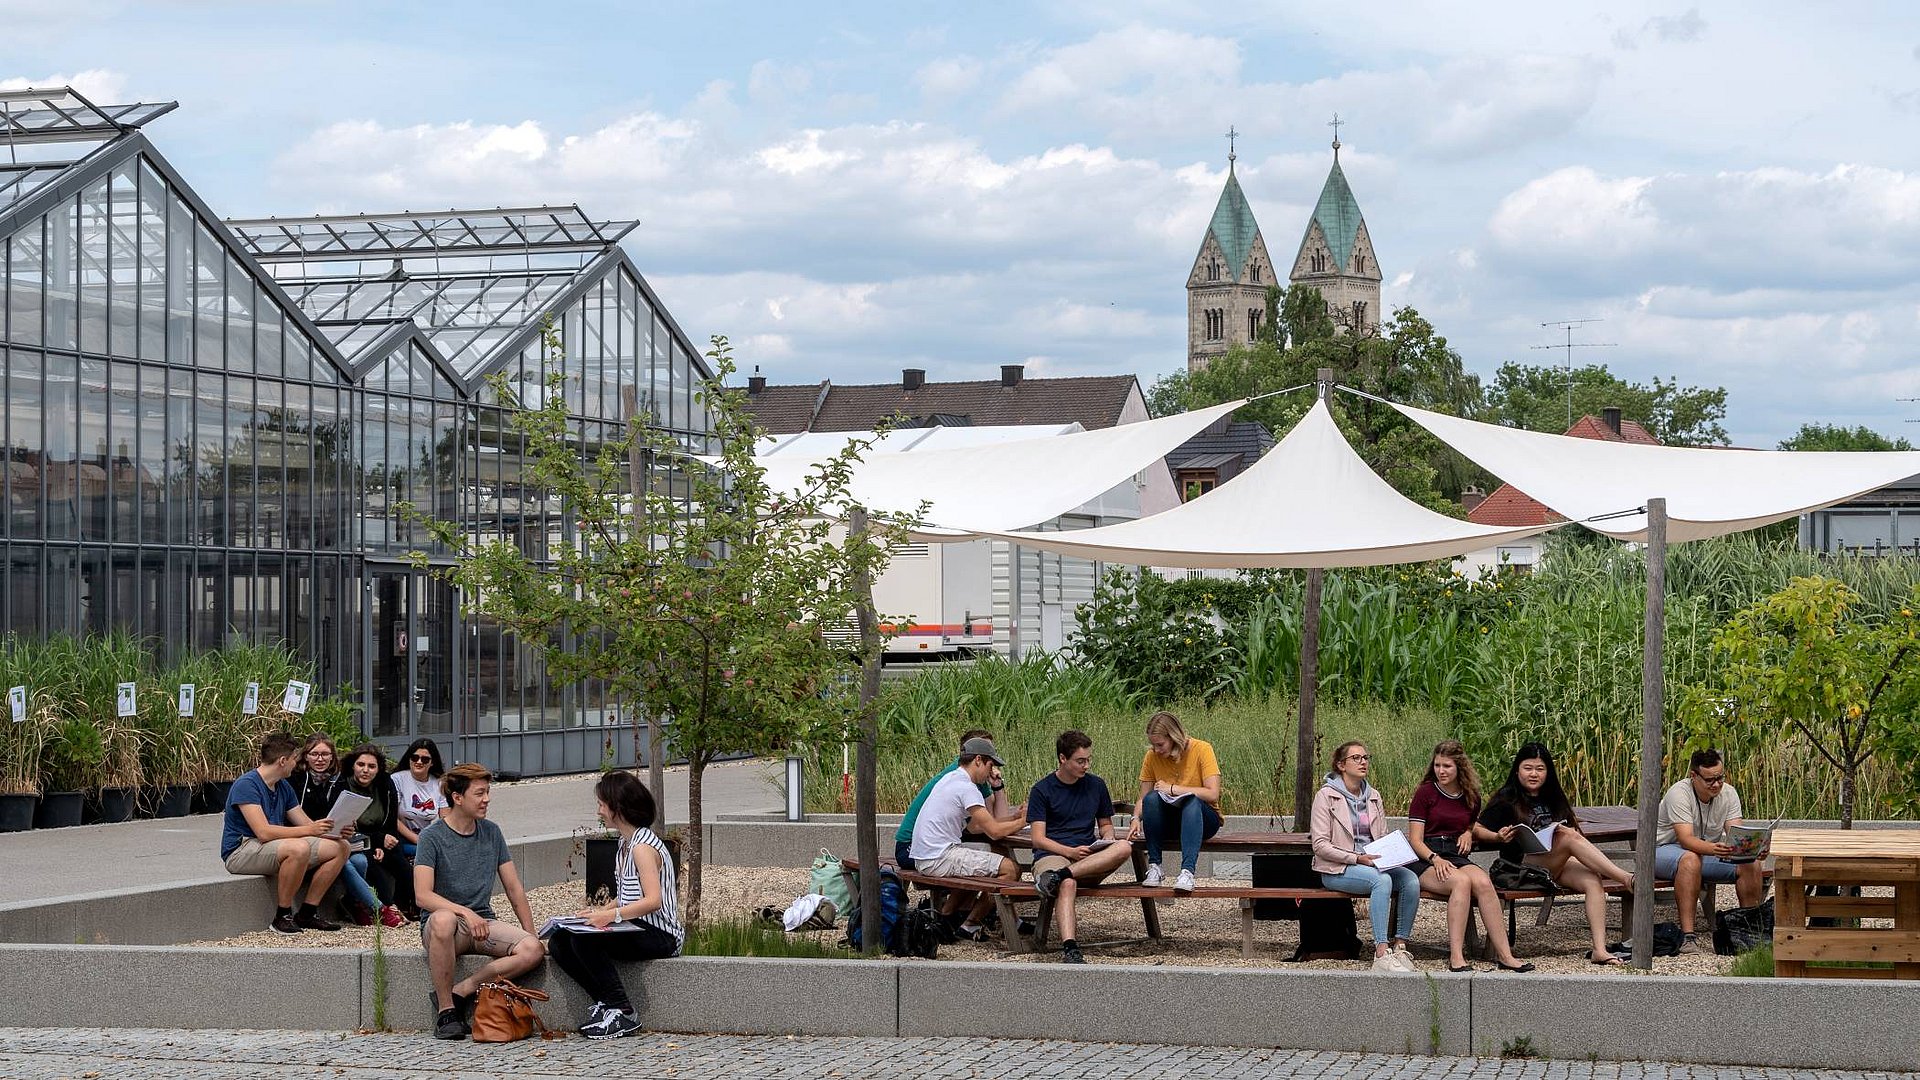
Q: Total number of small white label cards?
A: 5